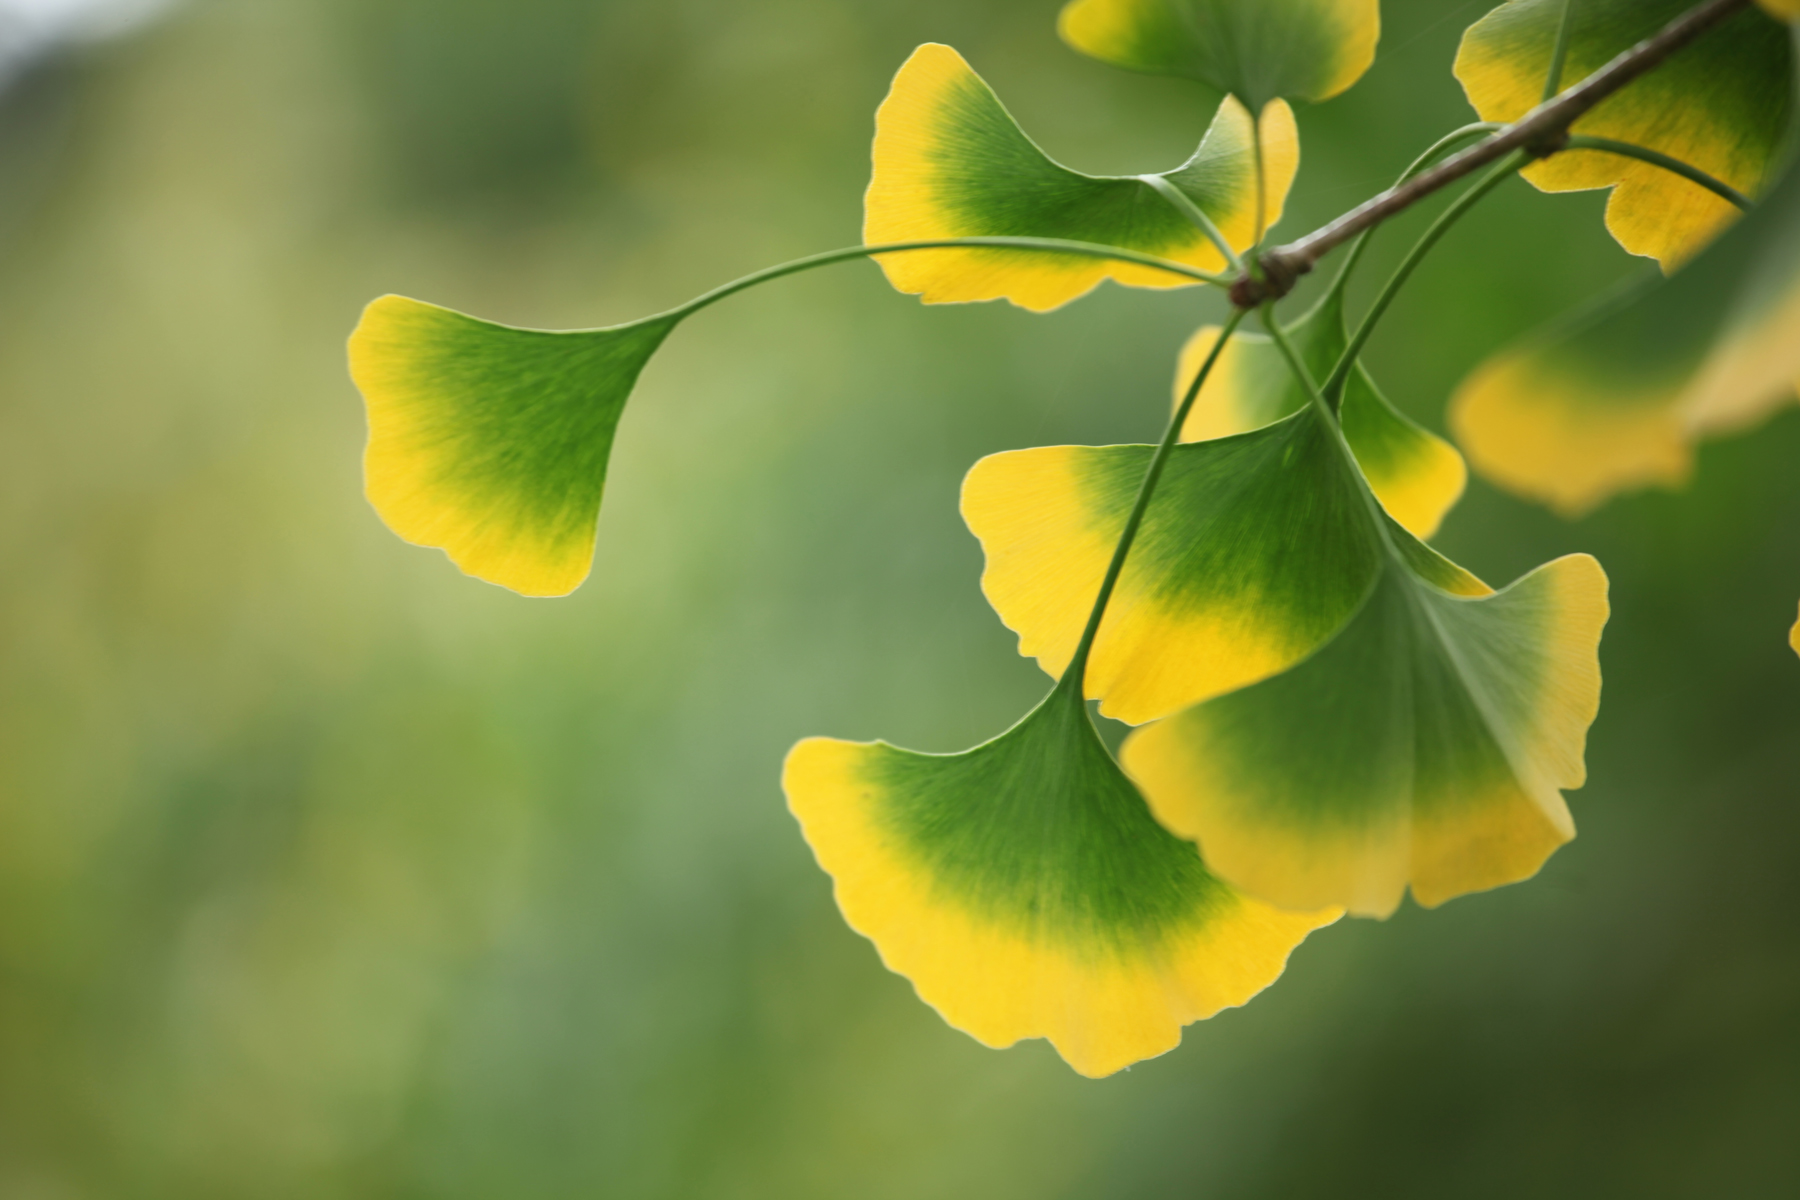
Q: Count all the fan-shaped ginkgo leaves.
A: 9